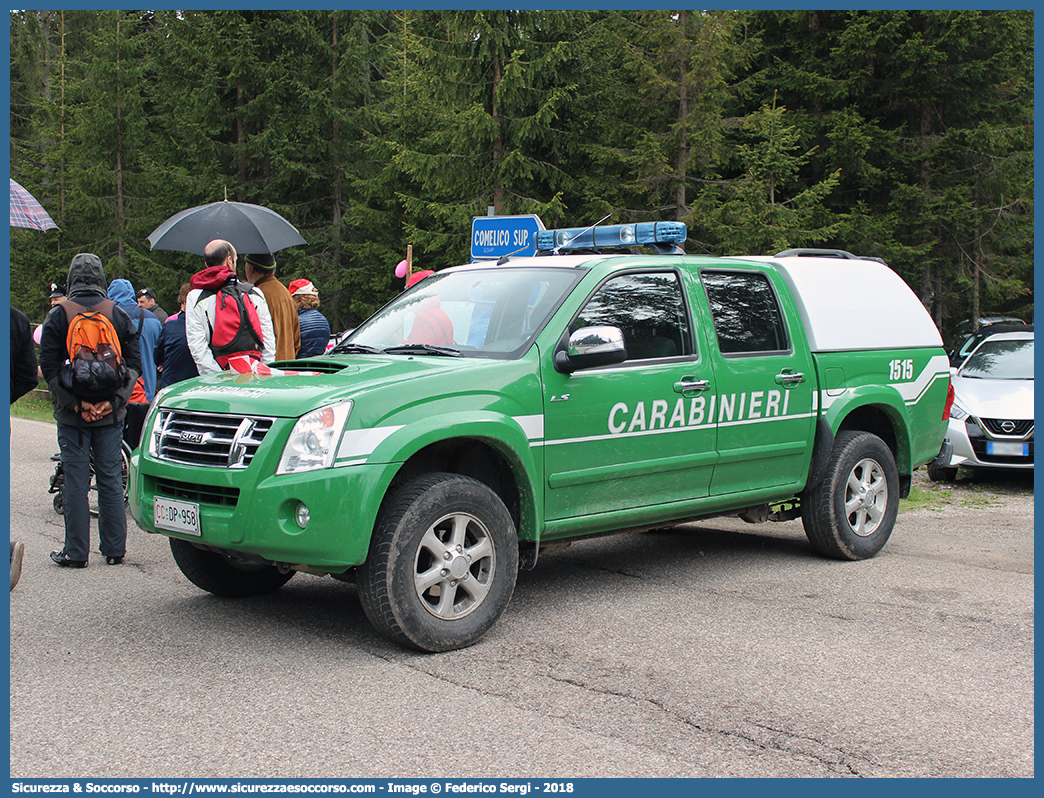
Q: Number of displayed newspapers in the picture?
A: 0